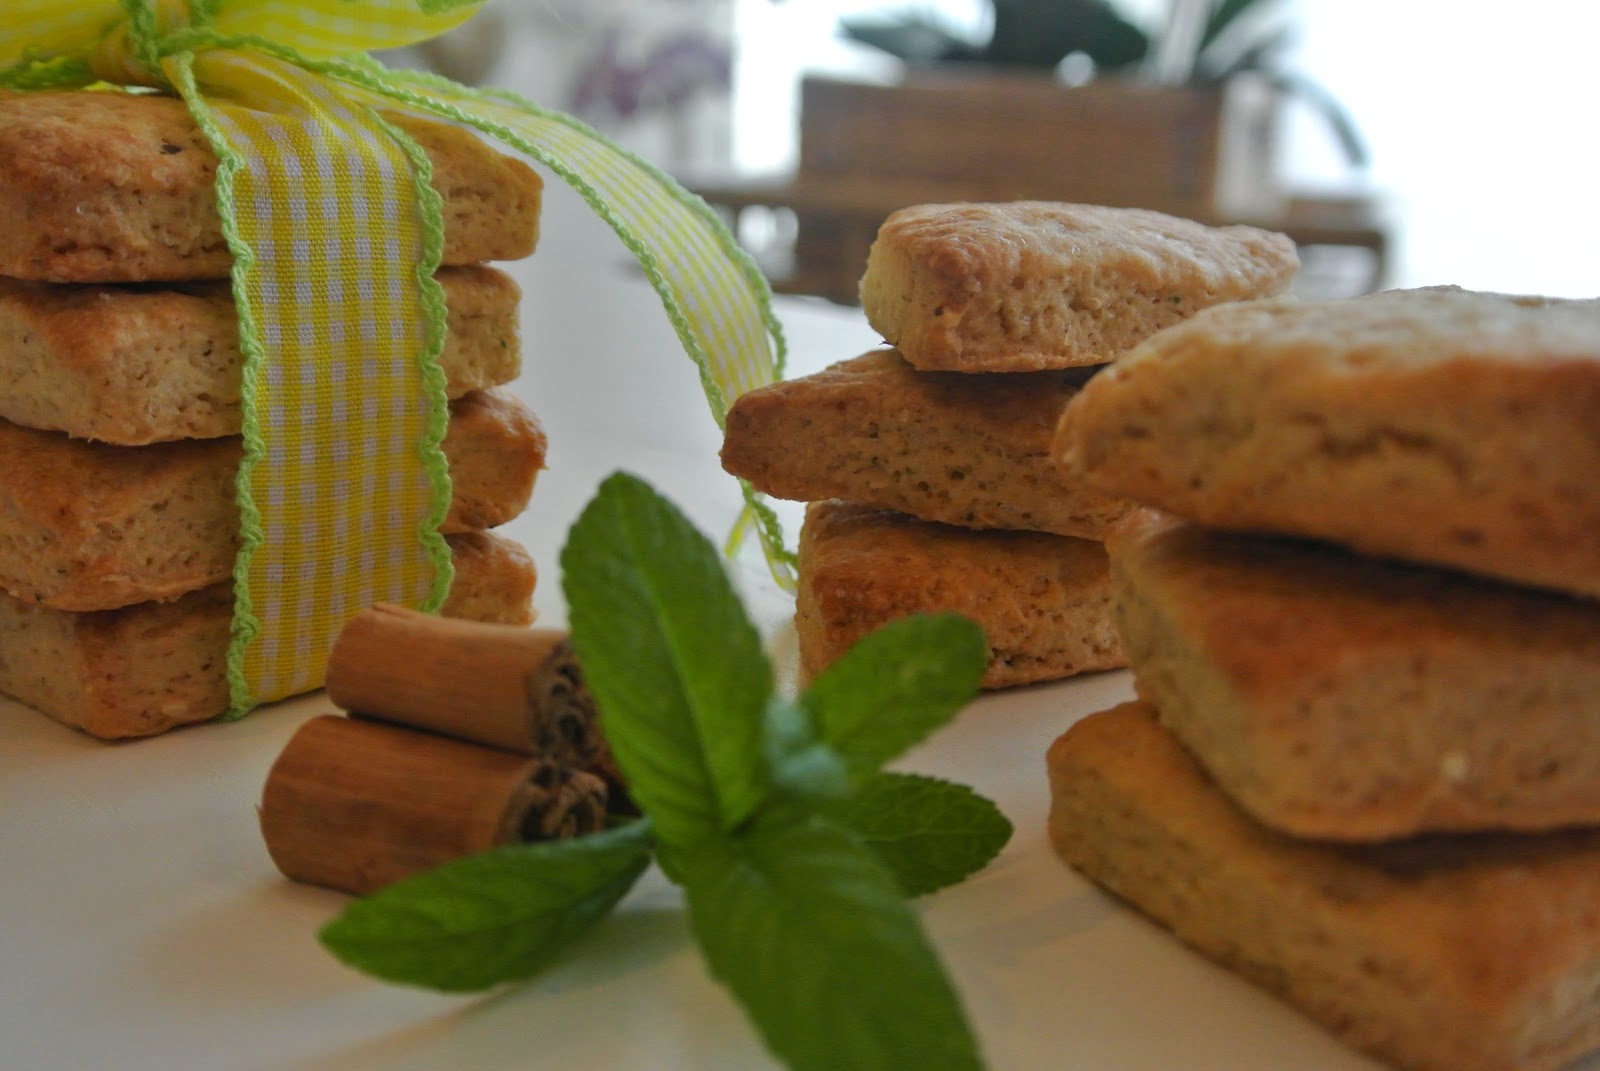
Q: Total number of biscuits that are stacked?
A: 10